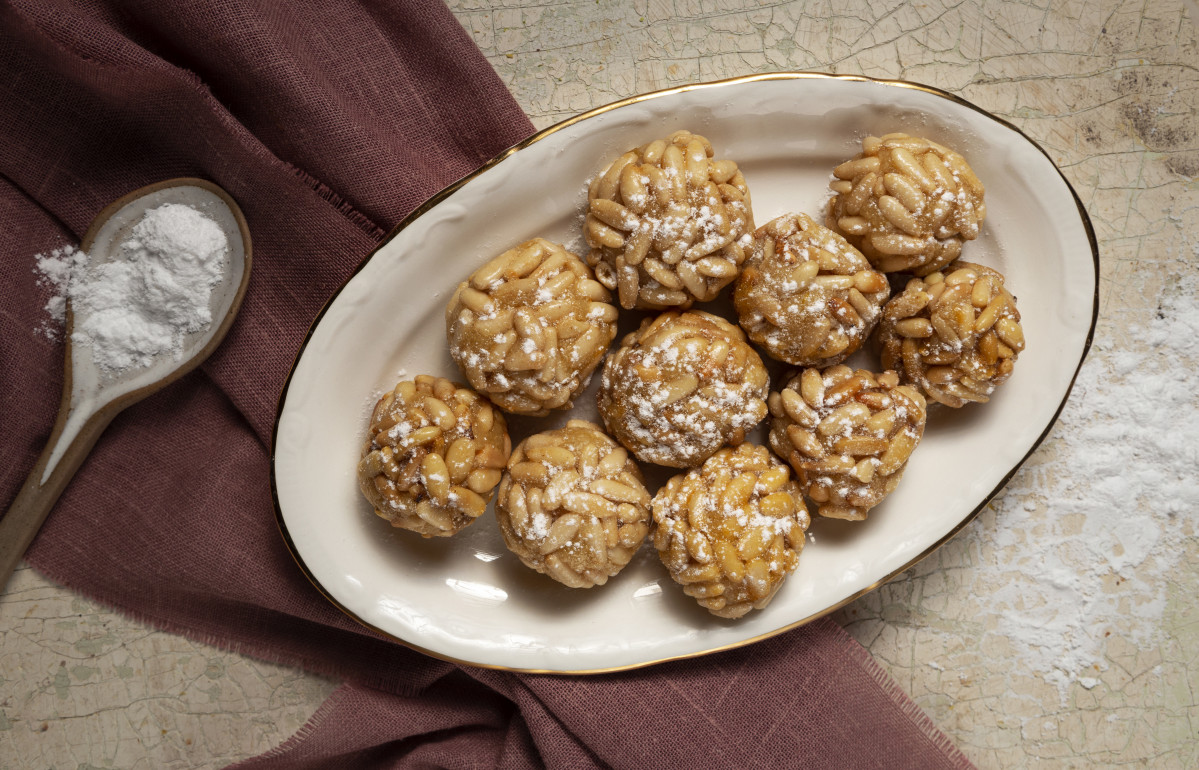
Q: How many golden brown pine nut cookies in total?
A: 10